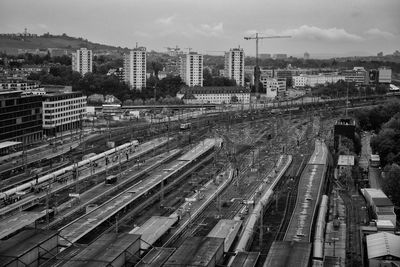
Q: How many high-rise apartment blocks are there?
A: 4